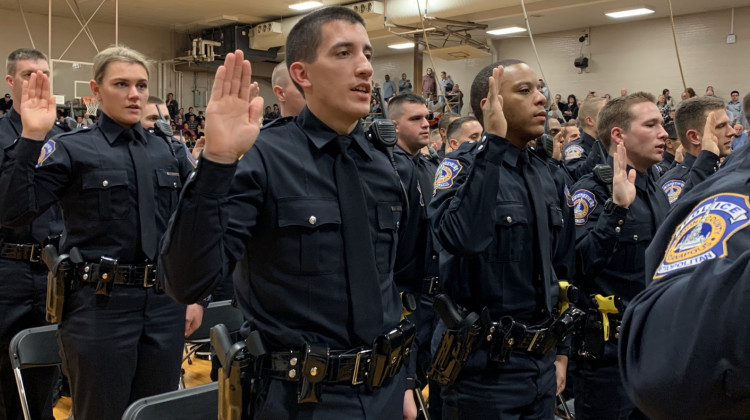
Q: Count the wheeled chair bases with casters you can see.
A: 0